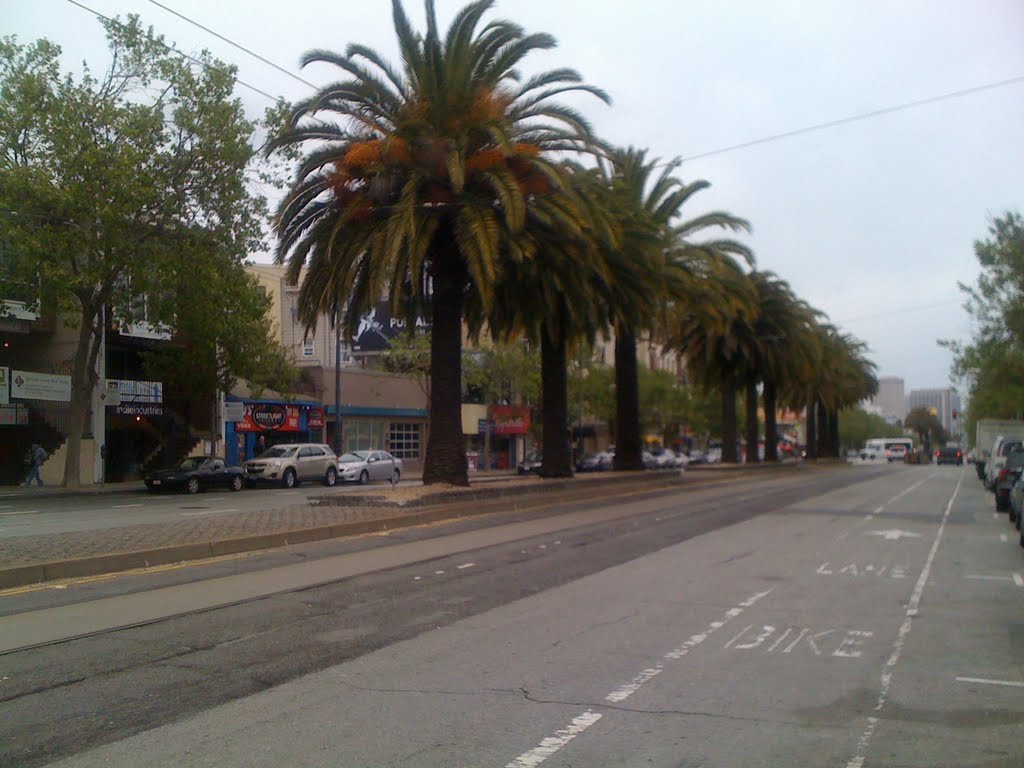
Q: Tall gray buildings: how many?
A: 2